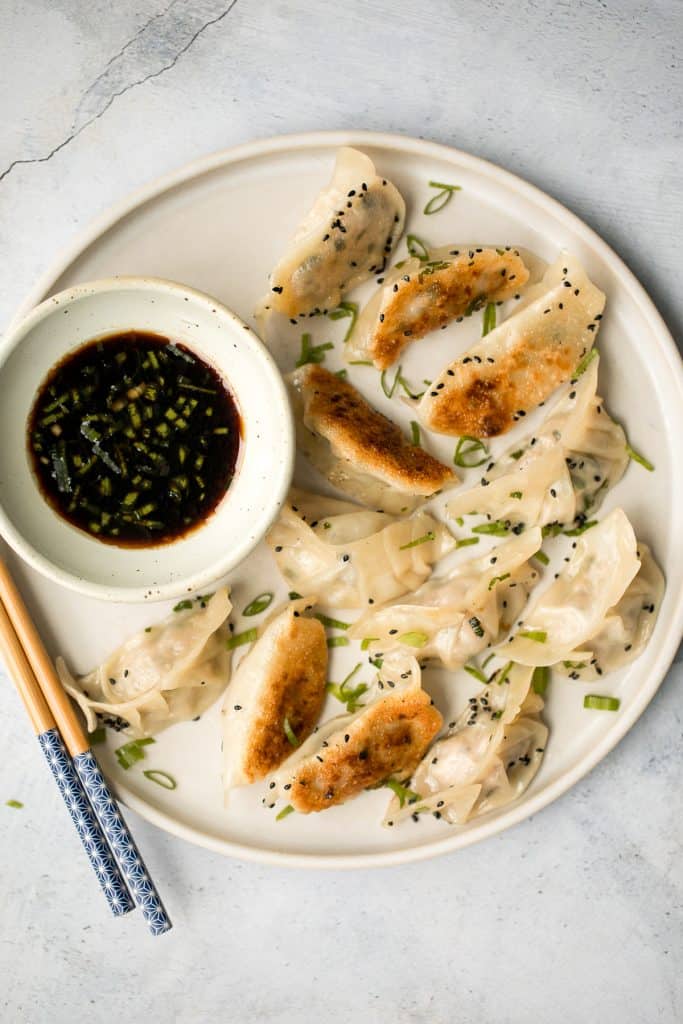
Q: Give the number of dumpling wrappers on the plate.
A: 12